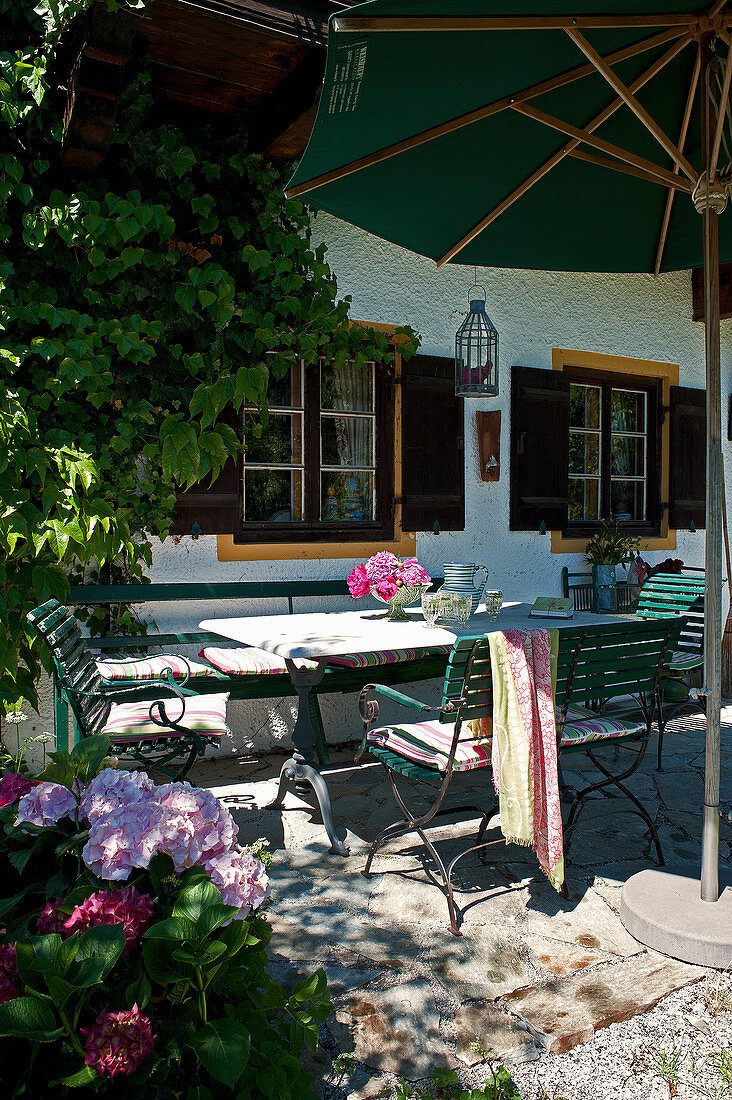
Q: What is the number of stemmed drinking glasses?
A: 4